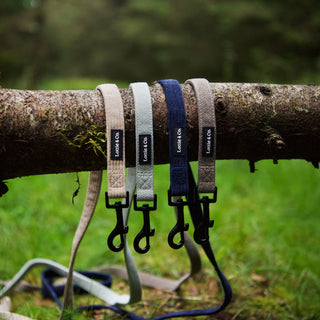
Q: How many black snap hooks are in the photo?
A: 4